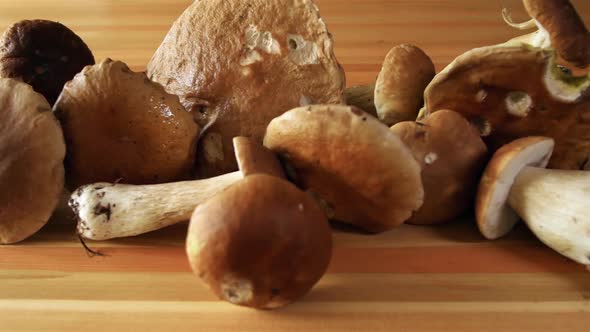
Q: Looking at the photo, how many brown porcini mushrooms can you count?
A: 11